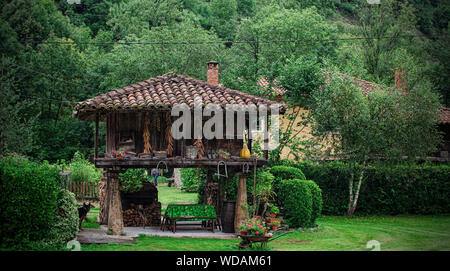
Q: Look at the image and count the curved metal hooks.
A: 3